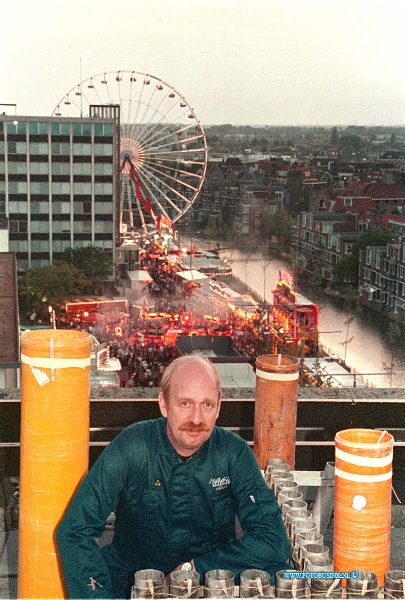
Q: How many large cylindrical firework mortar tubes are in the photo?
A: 3